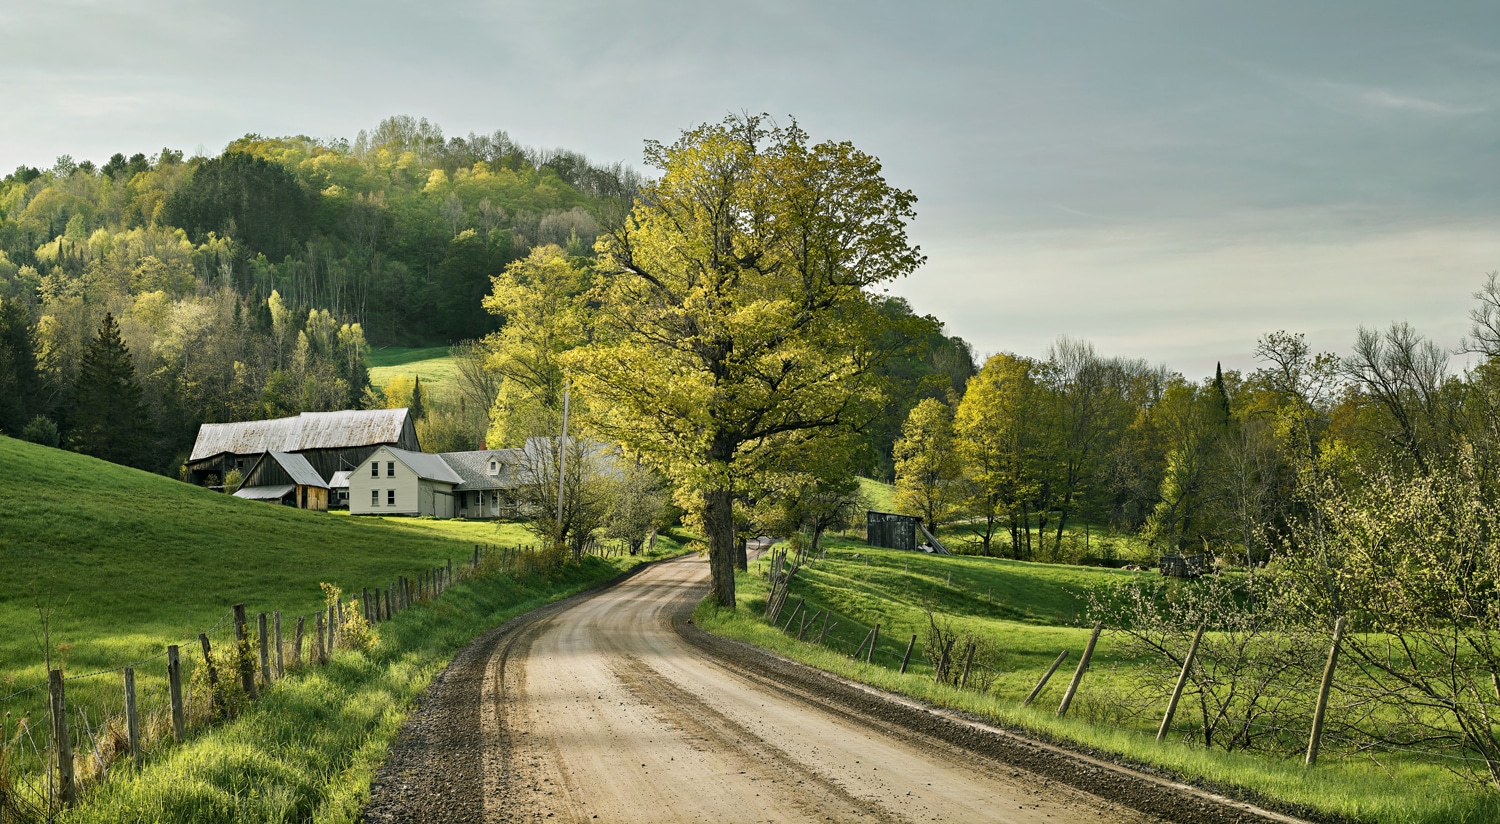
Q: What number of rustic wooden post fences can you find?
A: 2